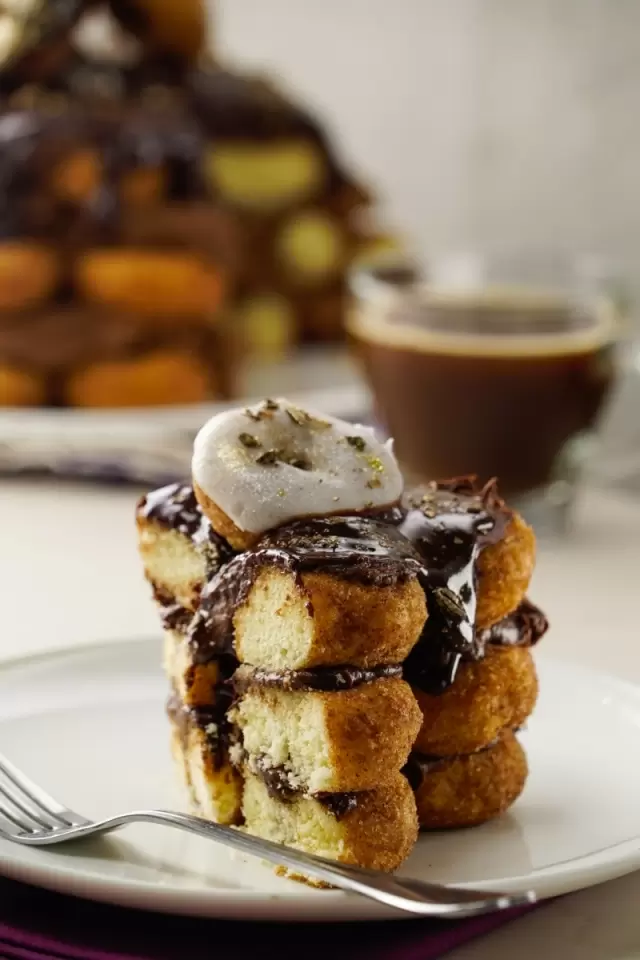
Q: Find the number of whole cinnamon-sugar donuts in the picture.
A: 3